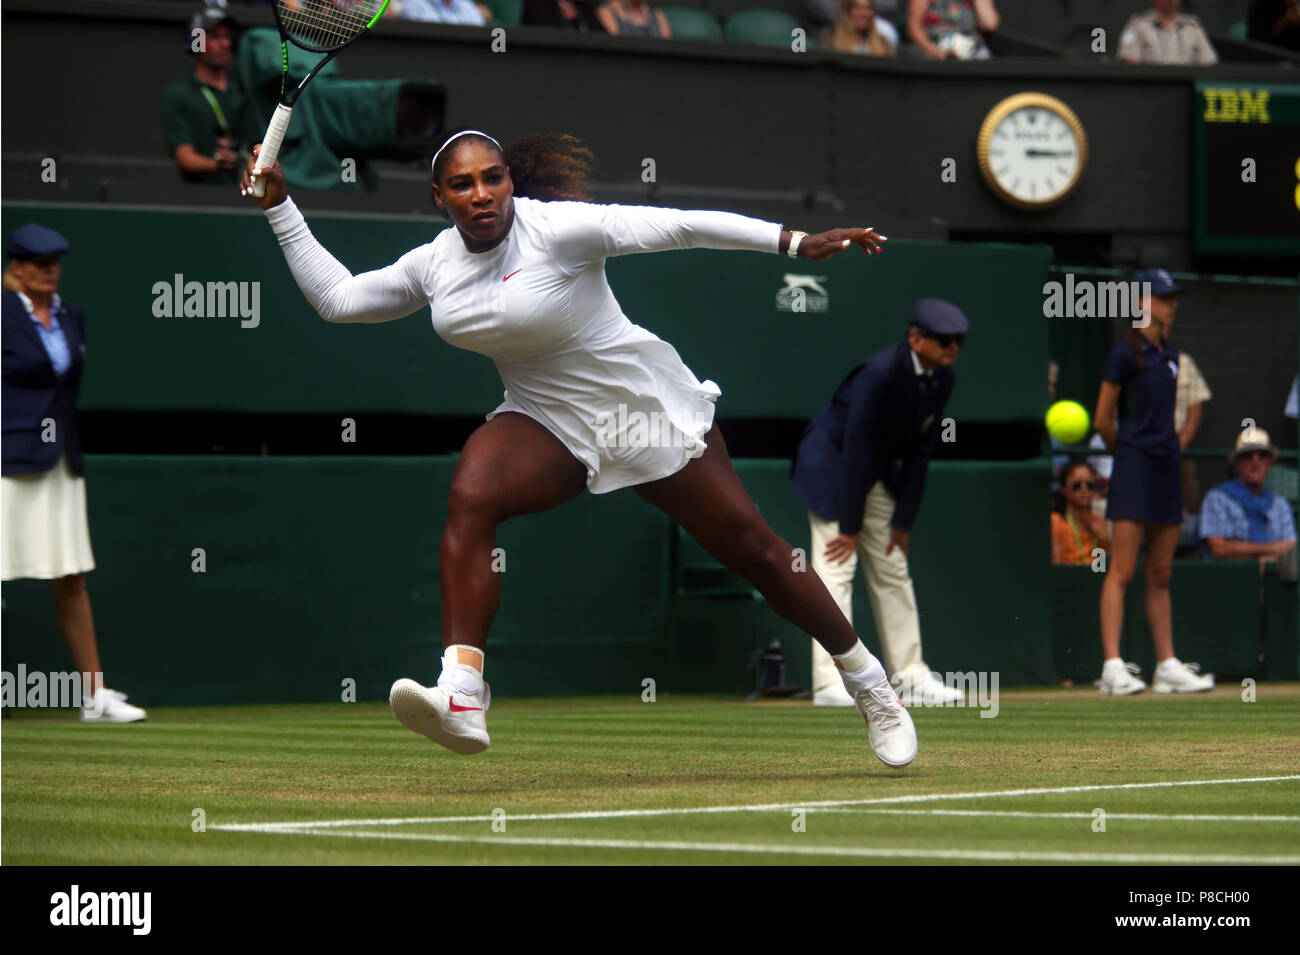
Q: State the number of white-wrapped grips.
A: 1